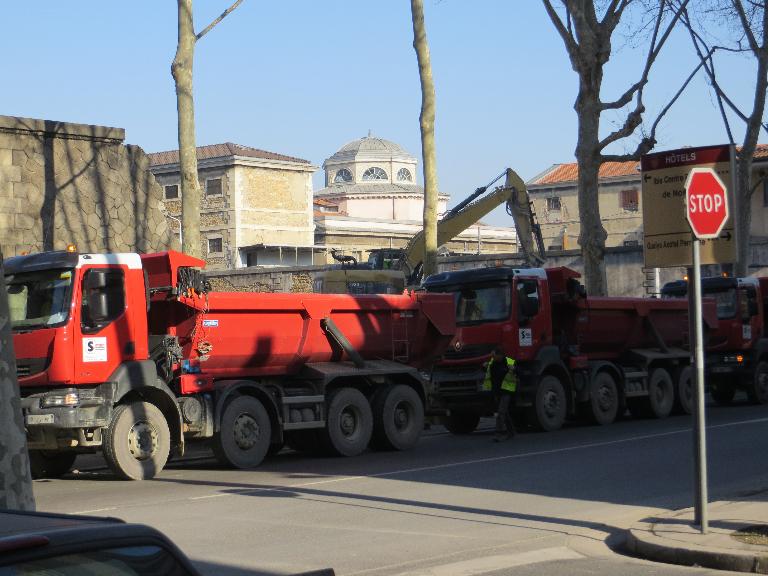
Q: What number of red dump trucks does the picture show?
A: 3